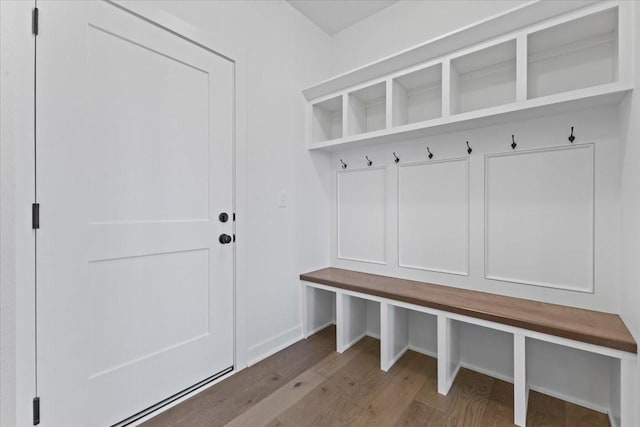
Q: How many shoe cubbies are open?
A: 5